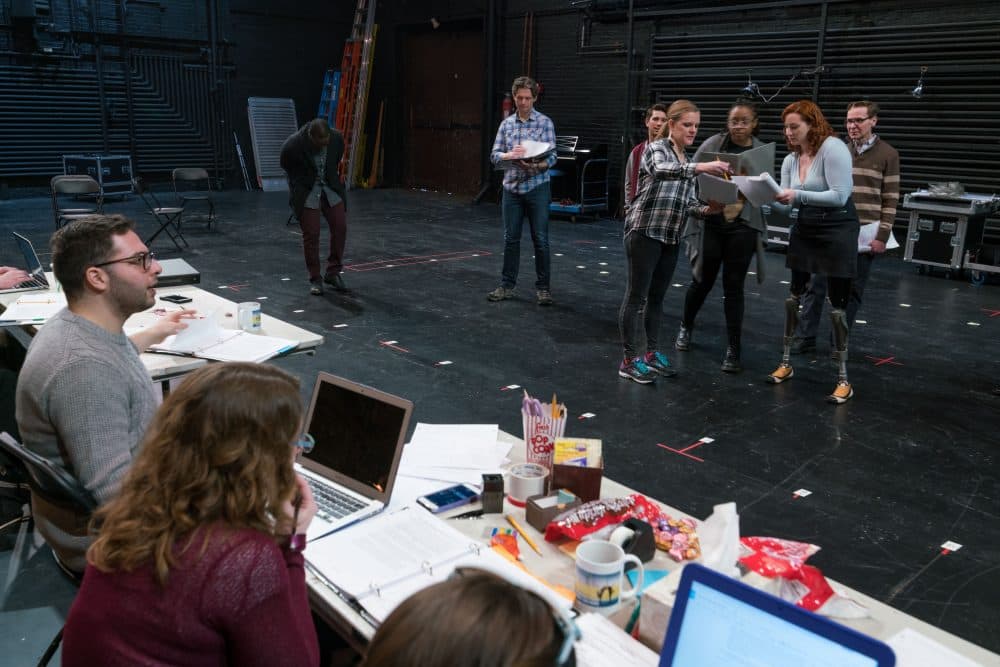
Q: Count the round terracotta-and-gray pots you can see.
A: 0